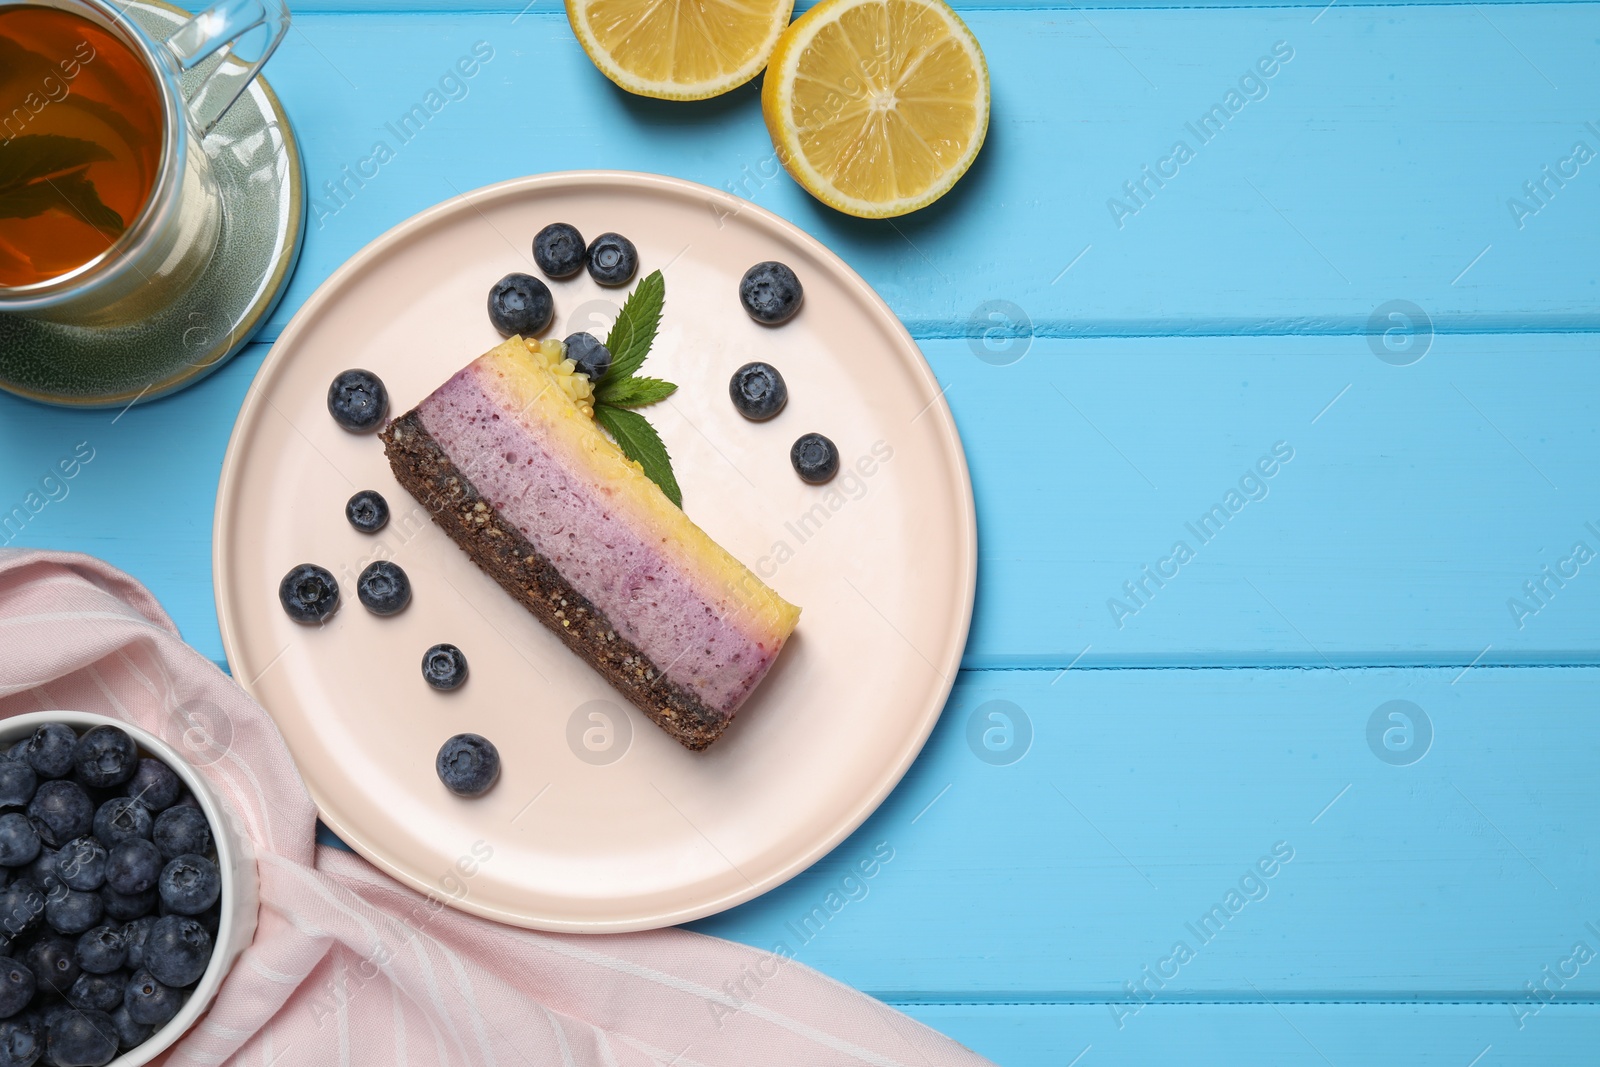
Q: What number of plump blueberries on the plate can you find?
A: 13